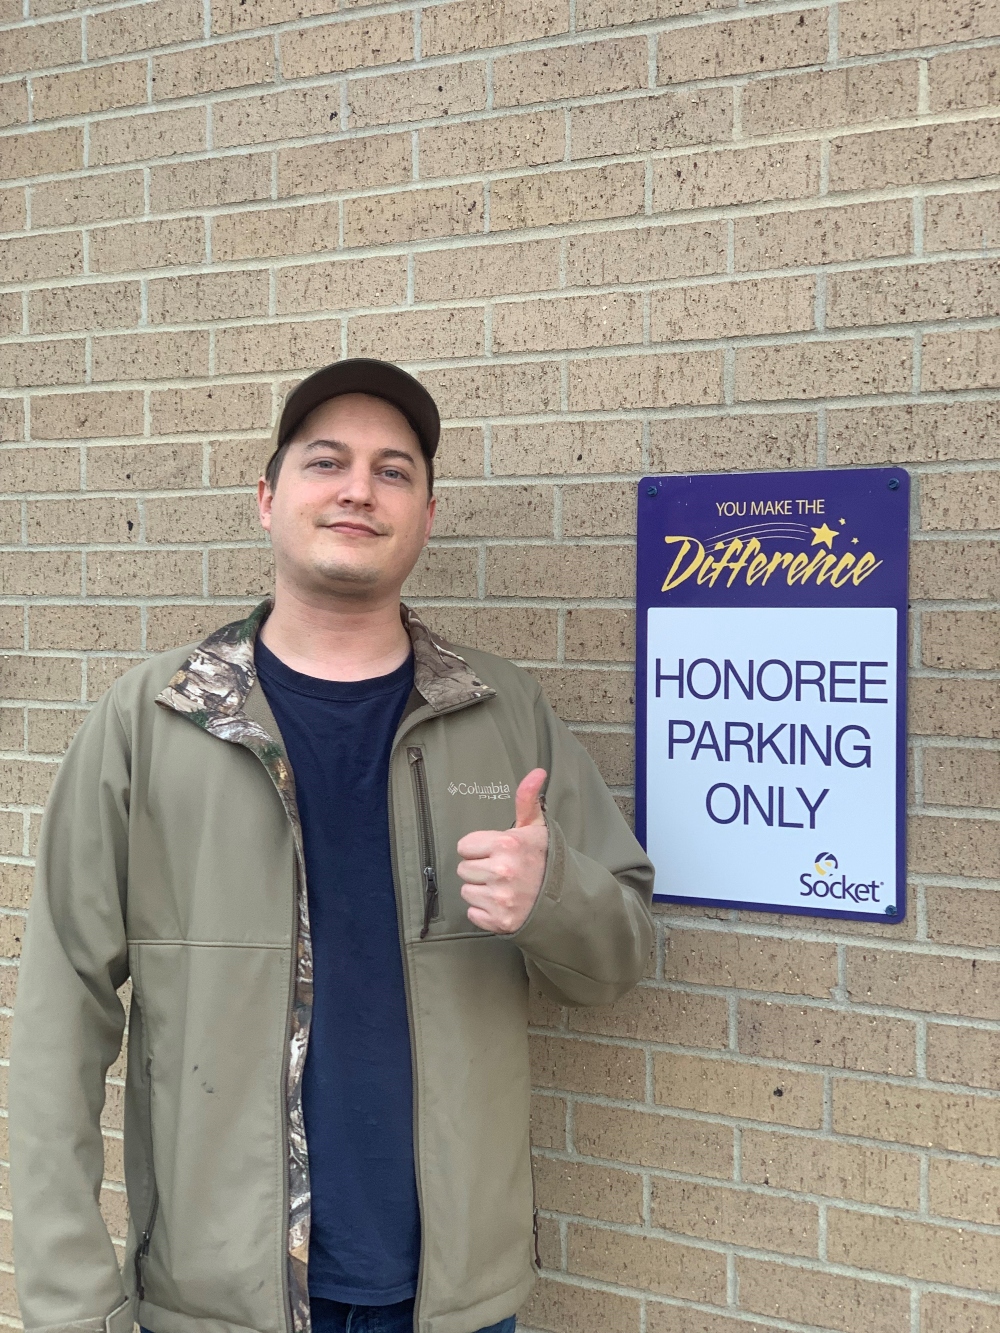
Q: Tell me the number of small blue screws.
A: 3